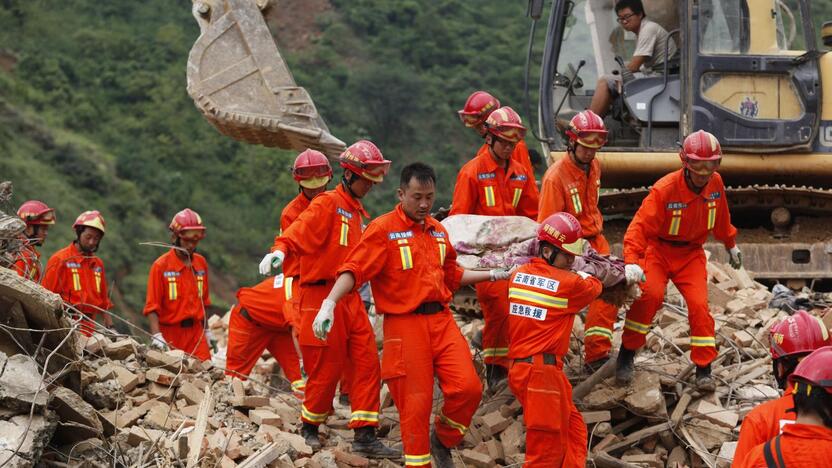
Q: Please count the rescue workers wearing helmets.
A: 12